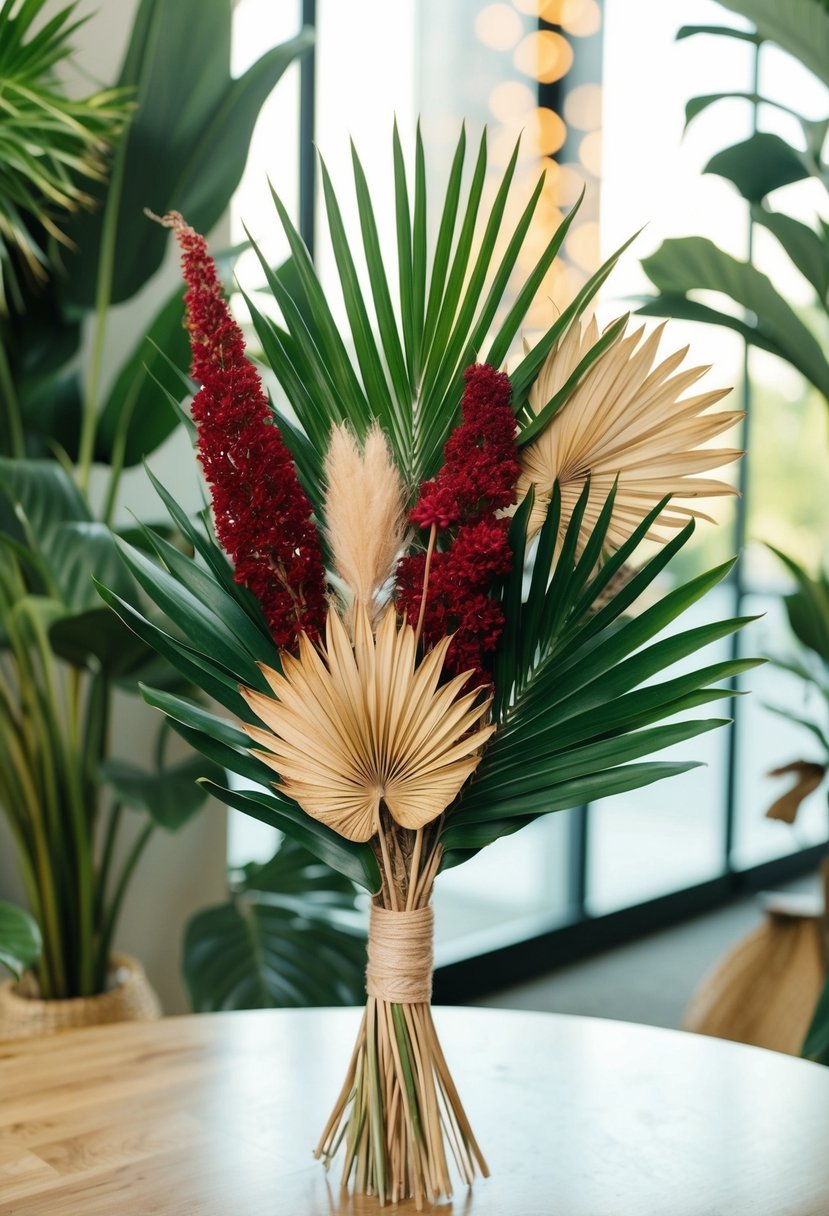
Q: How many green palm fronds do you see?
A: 3